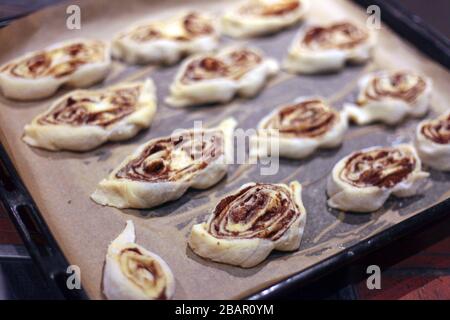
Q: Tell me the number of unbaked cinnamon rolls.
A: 13